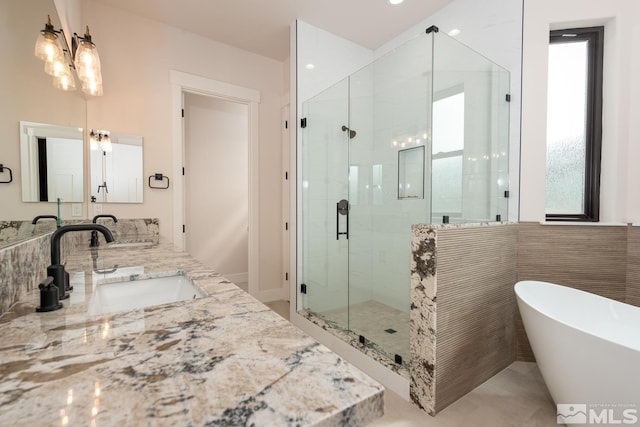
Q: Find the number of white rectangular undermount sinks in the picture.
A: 2